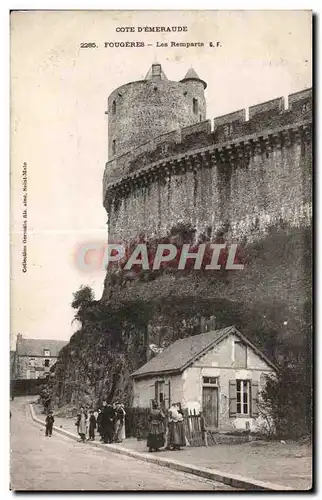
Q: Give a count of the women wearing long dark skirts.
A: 2